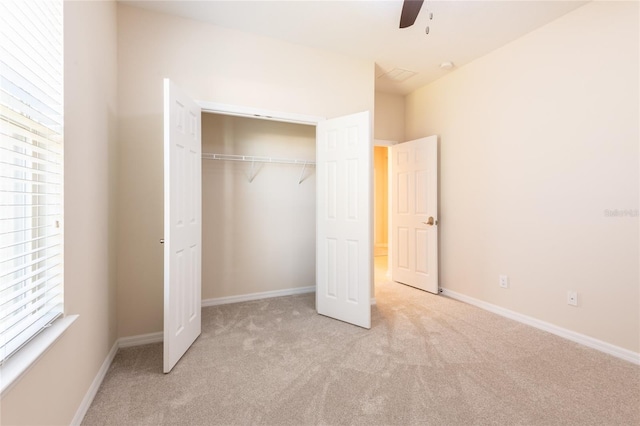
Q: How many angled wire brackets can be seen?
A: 2